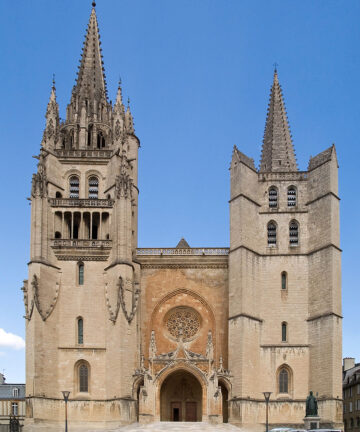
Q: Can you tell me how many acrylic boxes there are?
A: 0